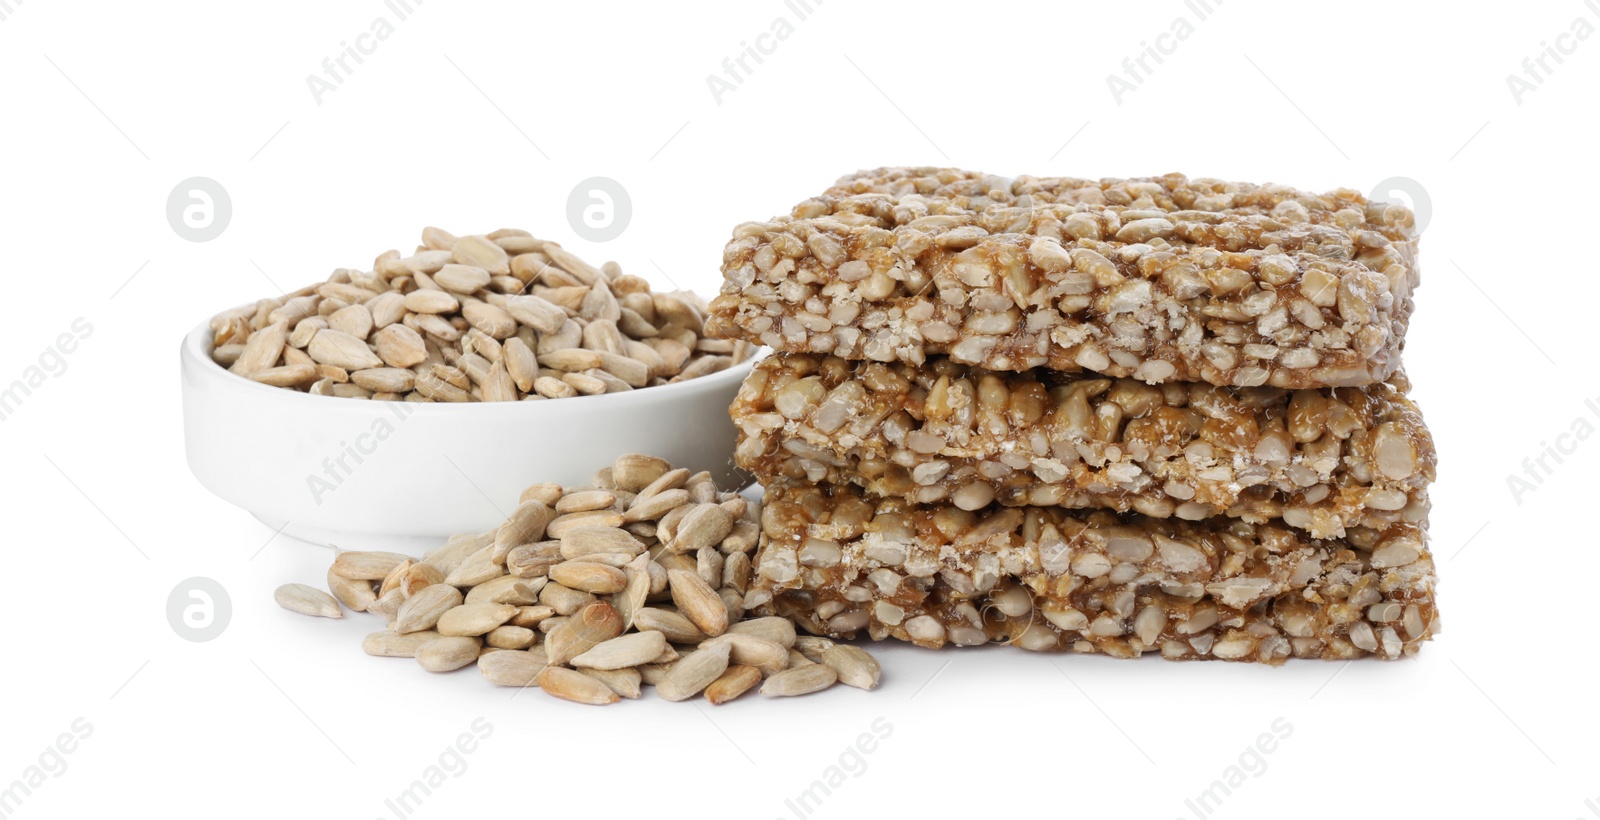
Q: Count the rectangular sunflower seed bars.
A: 3